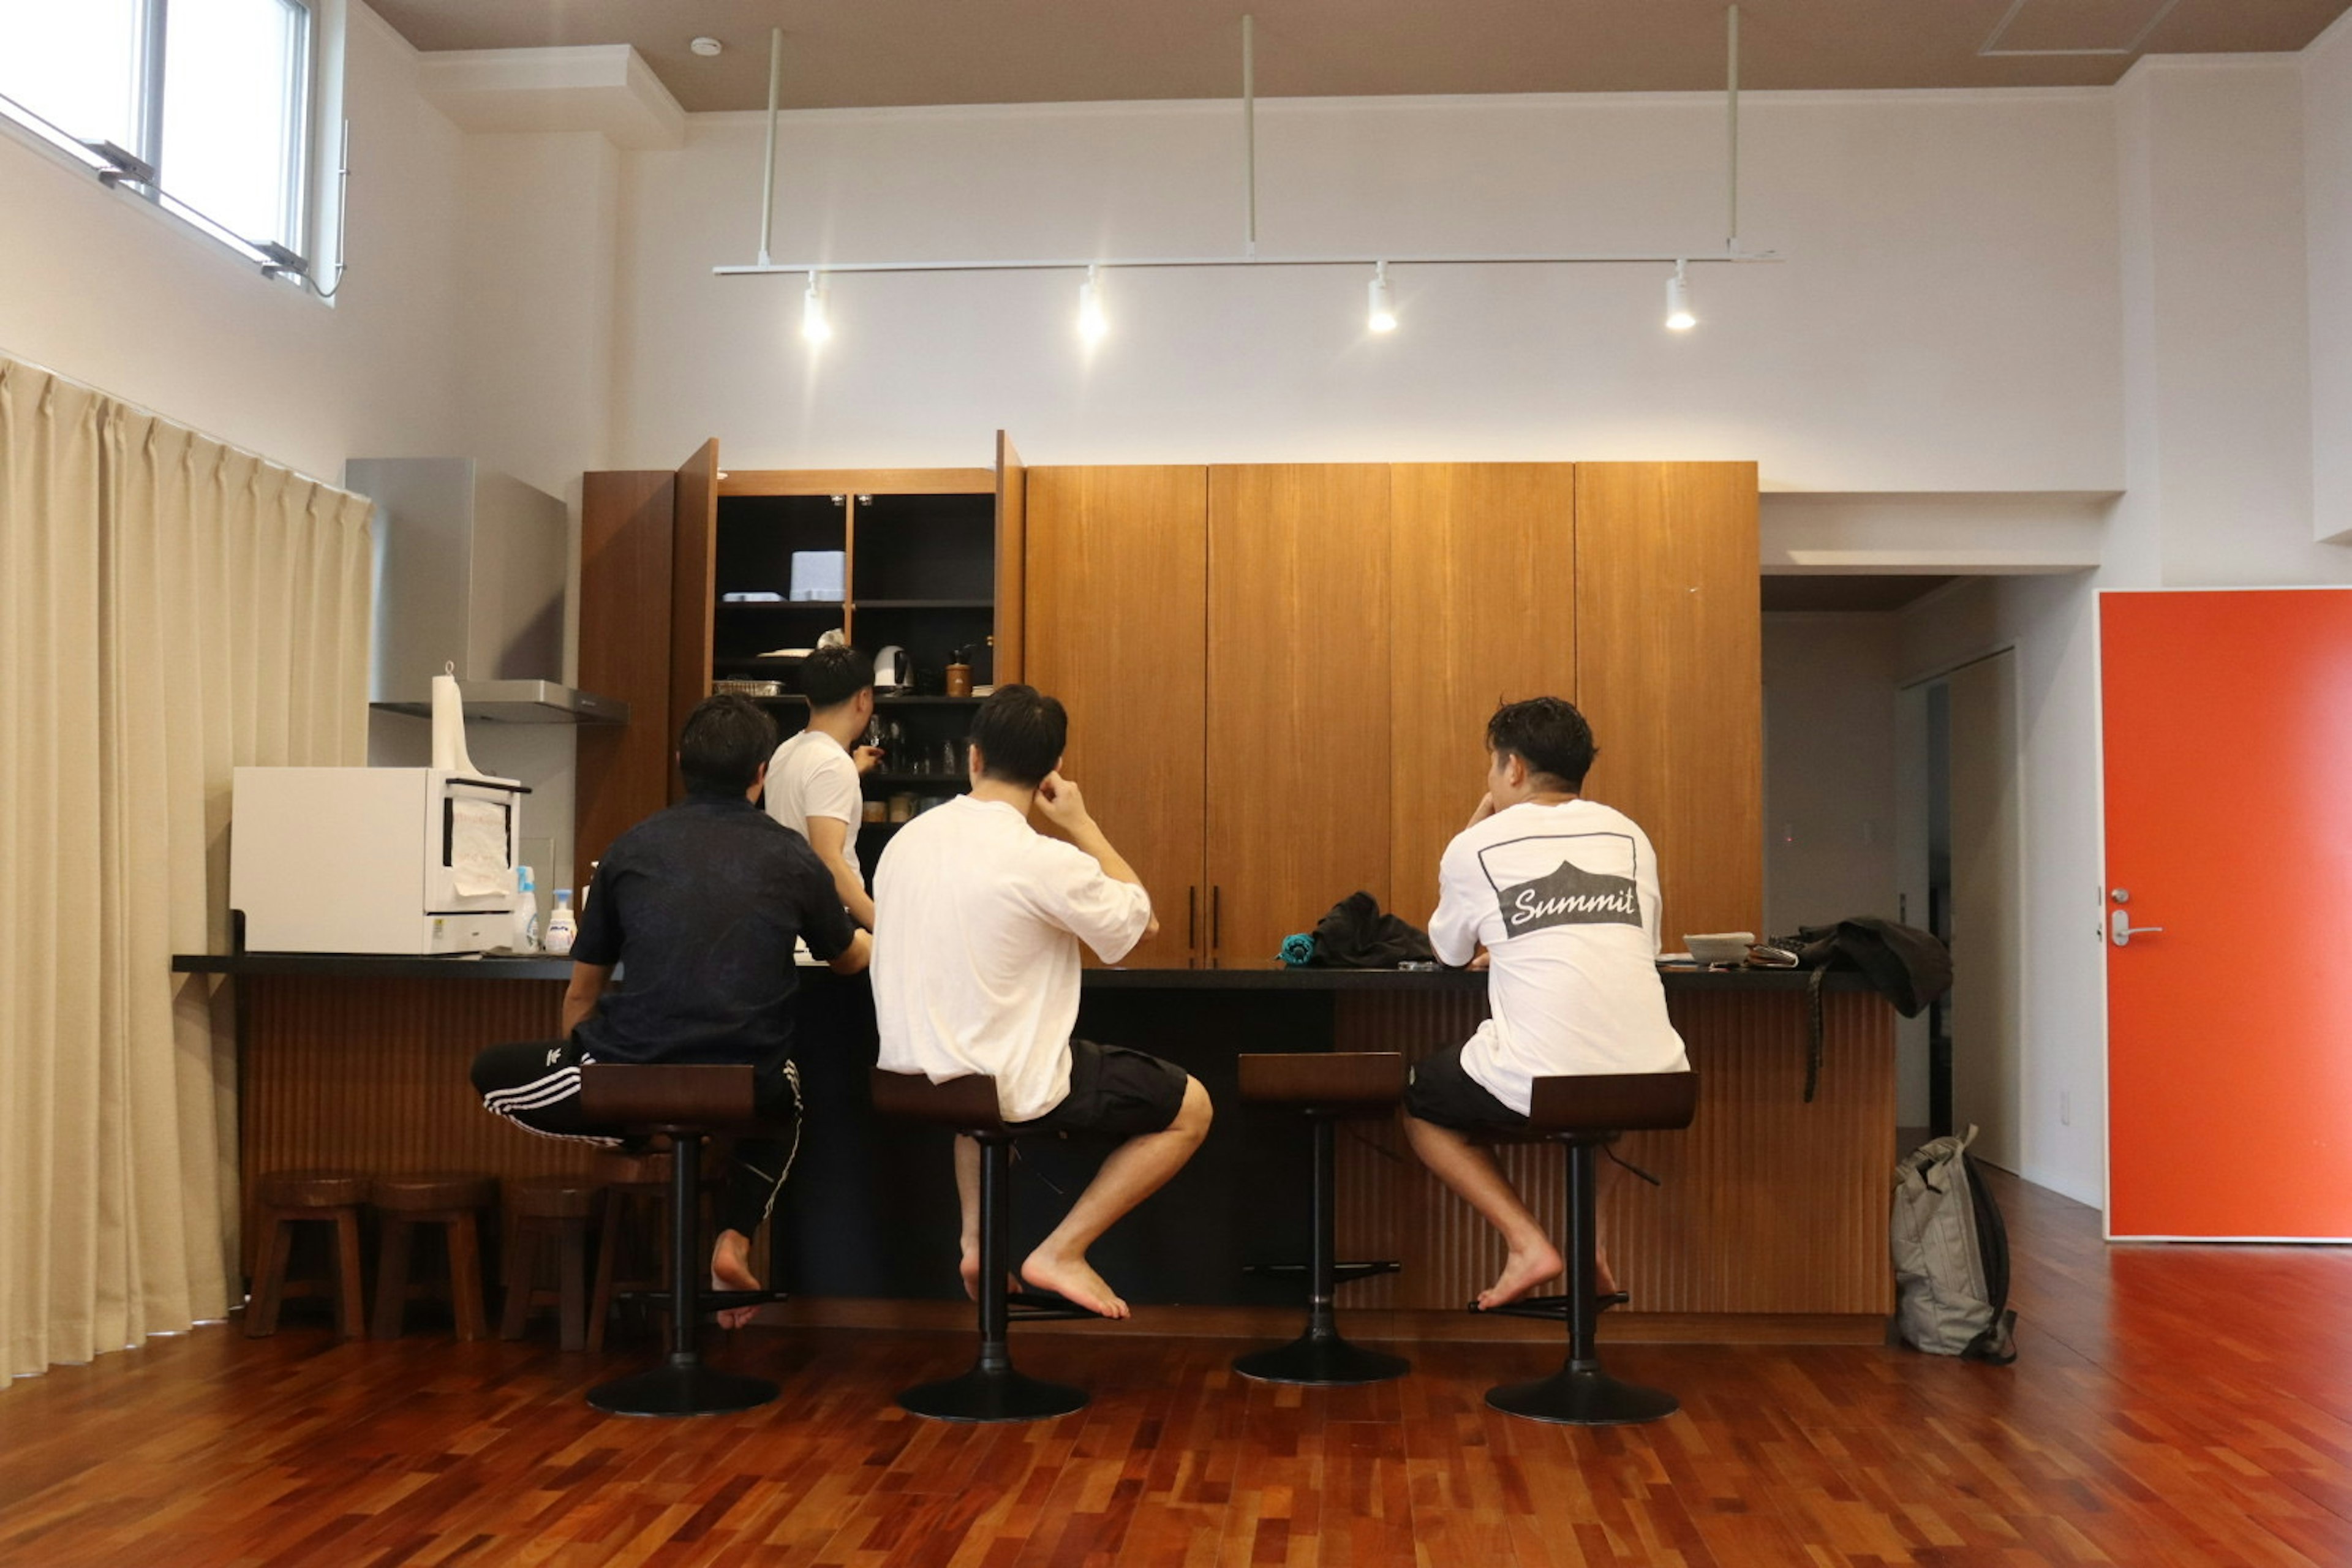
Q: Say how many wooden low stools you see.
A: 4